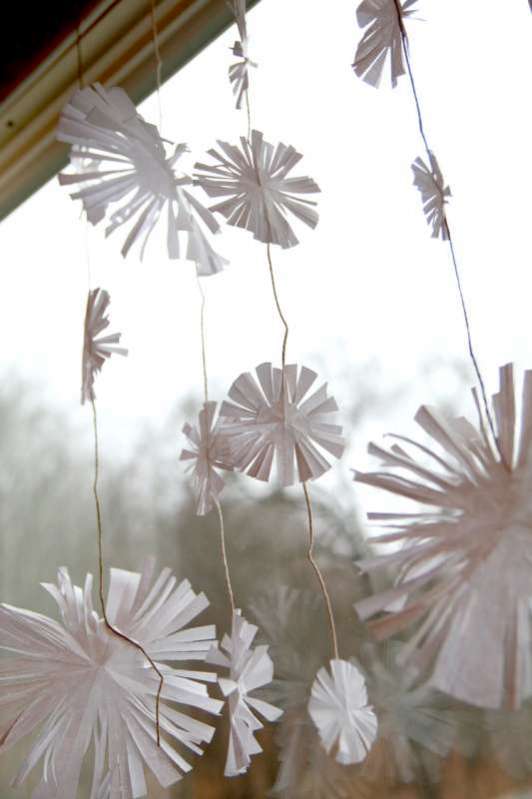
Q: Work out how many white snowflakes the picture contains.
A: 12